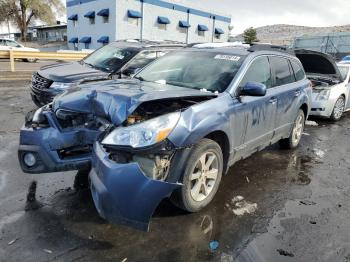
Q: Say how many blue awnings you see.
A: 11